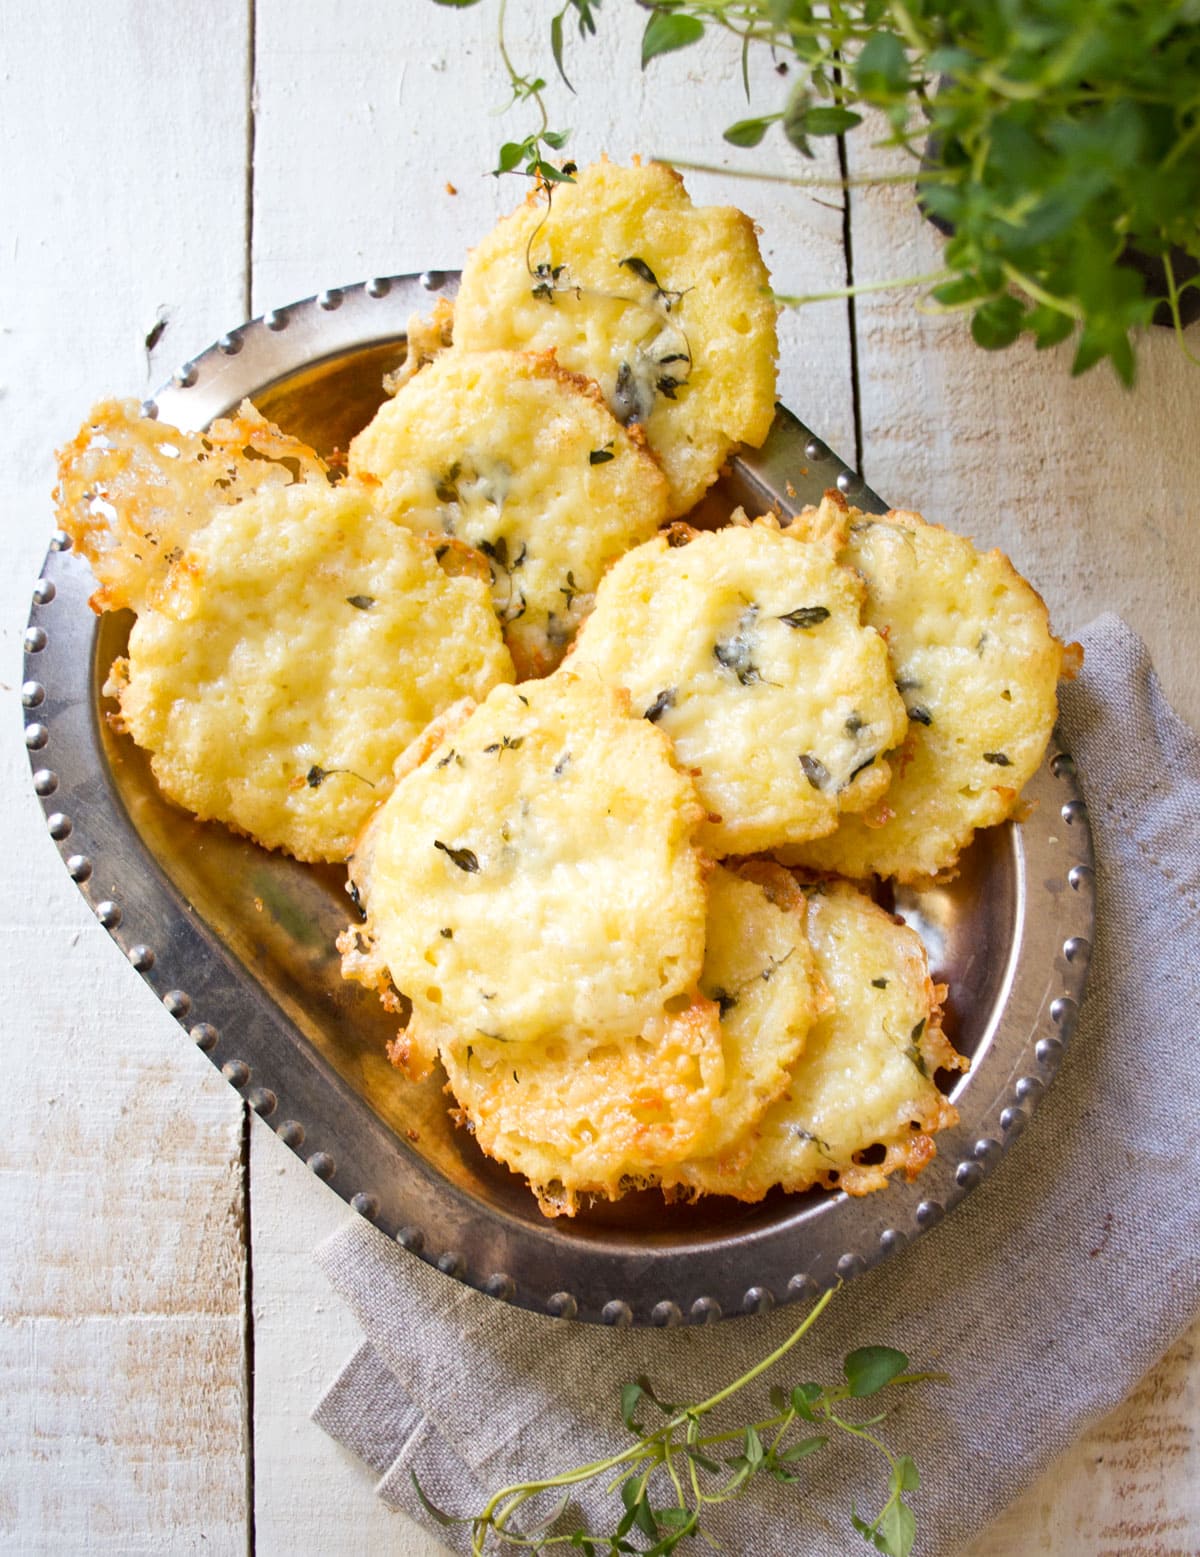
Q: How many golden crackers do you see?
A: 8